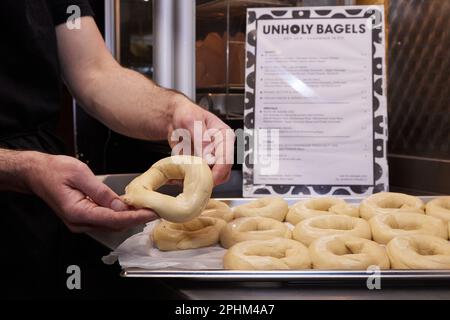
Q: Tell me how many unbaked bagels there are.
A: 13